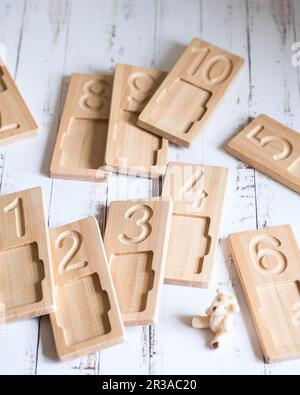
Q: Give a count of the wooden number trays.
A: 10